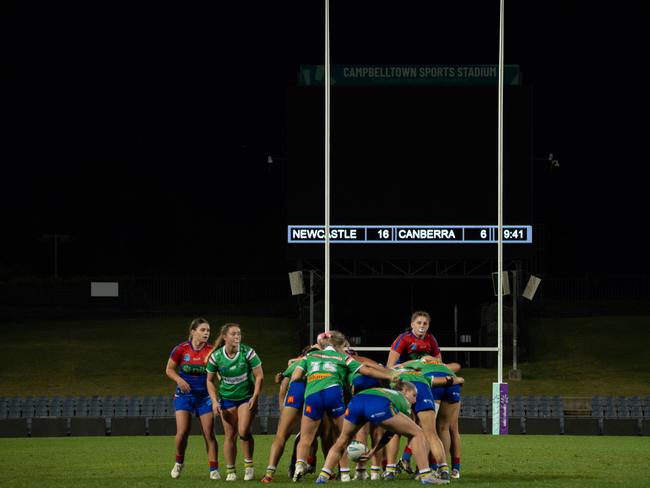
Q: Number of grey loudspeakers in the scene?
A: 3